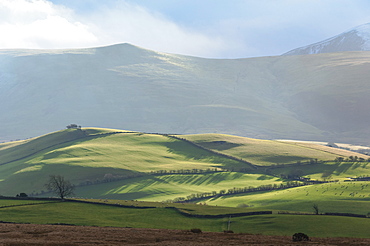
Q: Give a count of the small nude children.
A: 0